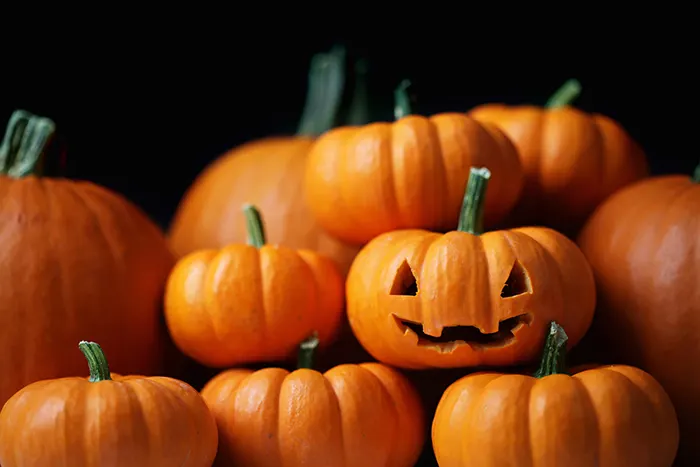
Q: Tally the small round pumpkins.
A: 7